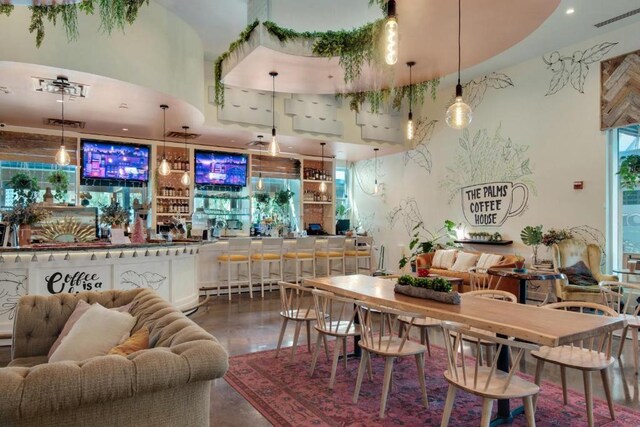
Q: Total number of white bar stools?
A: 5